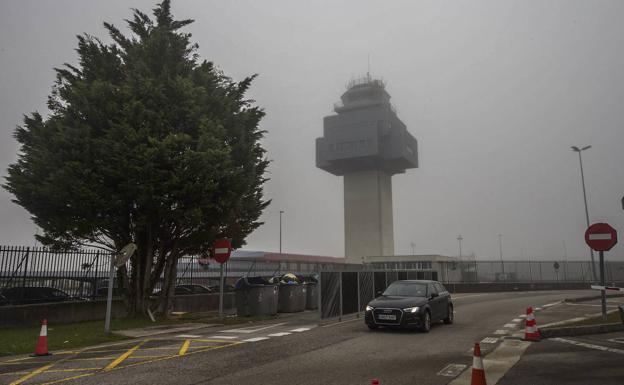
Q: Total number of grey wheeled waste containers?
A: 3